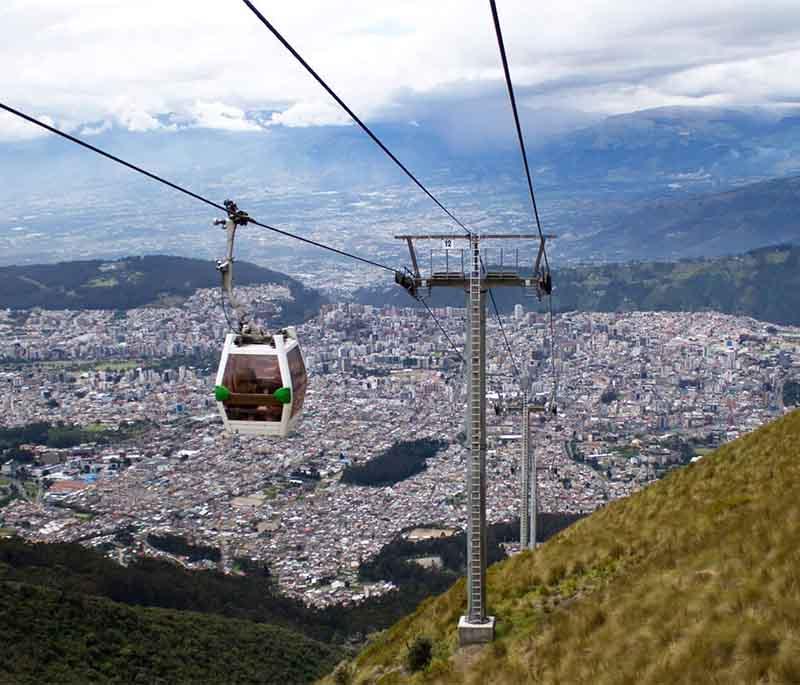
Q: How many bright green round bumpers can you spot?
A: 2